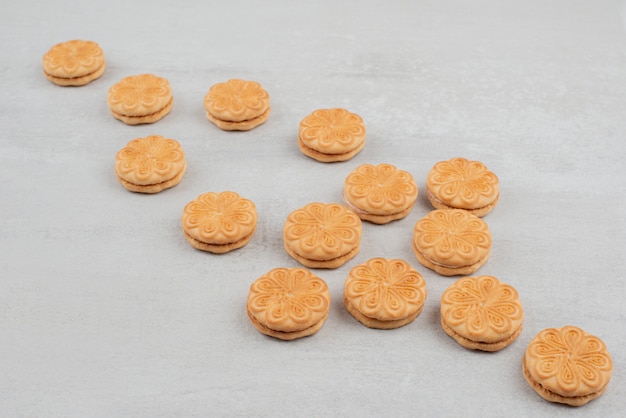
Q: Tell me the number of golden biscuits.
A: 14